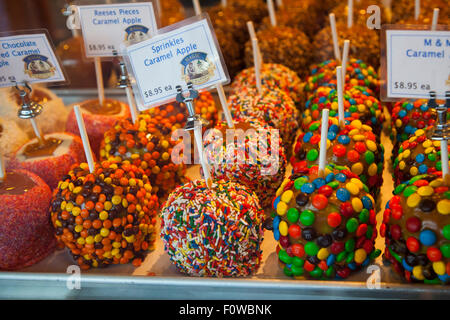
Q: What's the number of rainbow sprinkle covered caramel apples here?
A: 4